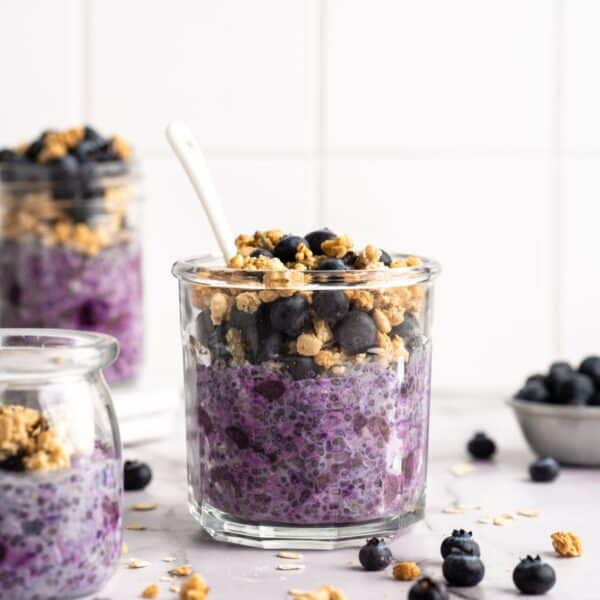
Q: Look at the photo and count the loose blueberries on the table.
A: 8